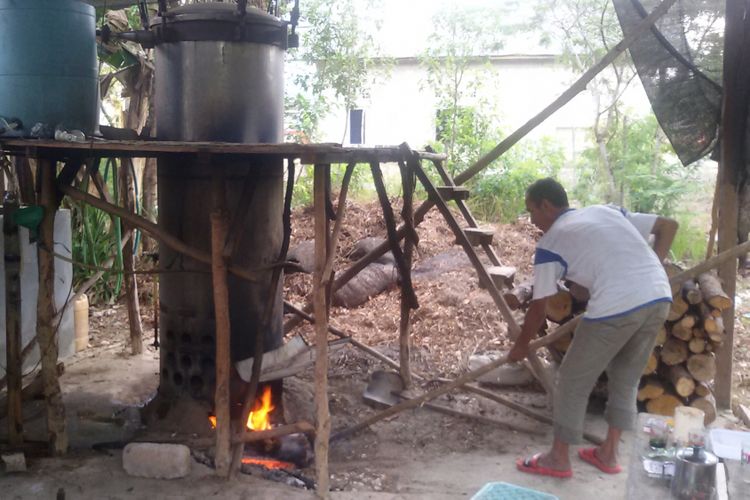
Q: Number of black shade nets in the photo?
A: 1